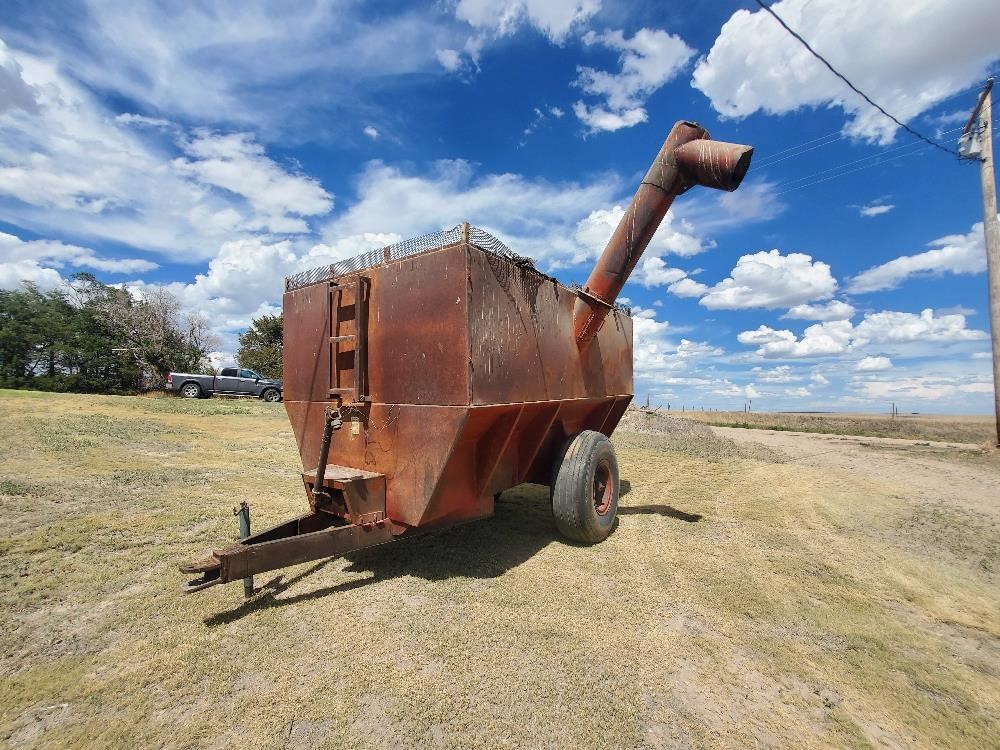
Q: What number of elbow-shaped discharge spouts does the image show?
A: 1